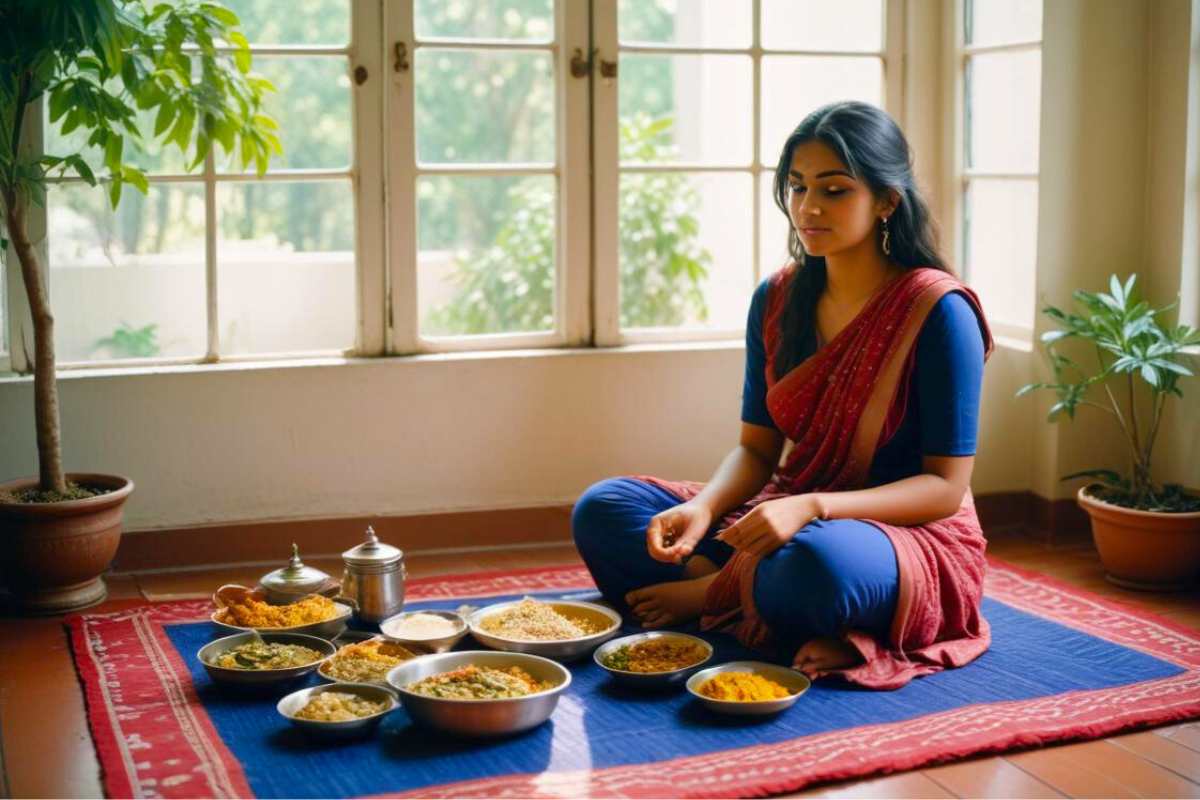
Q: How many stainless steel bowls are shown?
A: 9